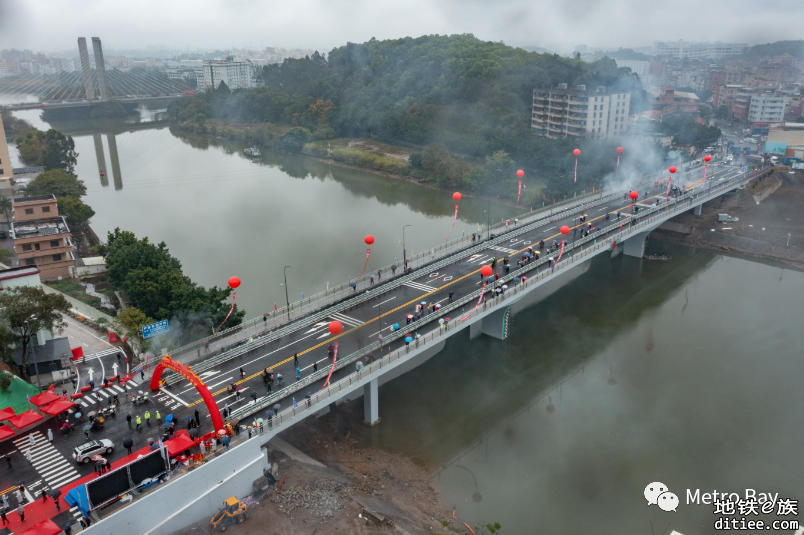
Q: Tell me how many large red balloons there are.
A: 12